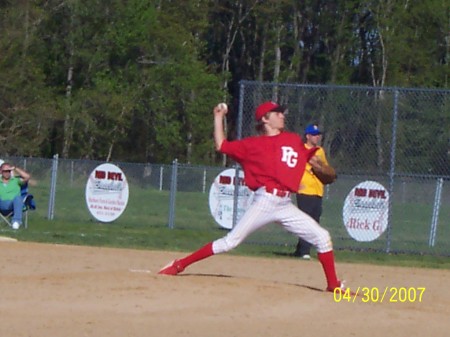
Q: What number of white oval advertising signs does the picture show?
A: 3